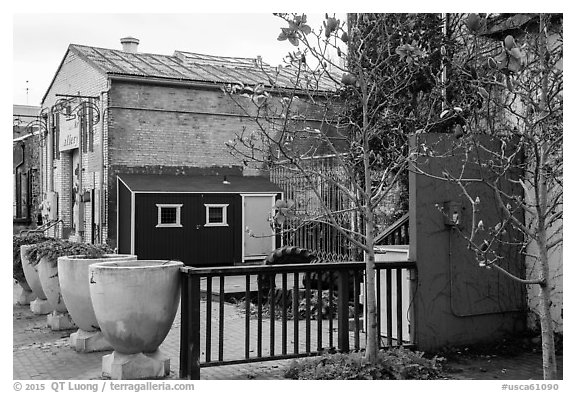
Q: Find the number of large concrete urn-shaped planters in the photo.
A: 5